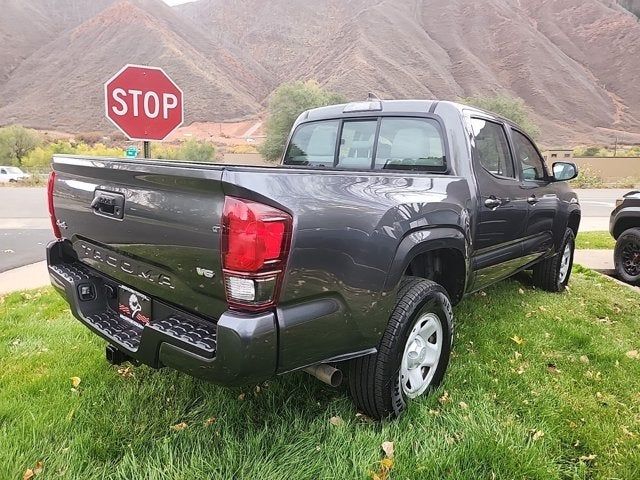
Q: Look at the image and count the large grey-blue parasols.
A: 0